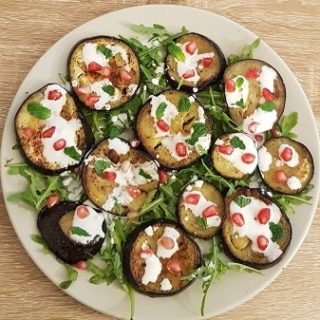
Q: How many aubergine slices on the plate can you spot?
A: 12